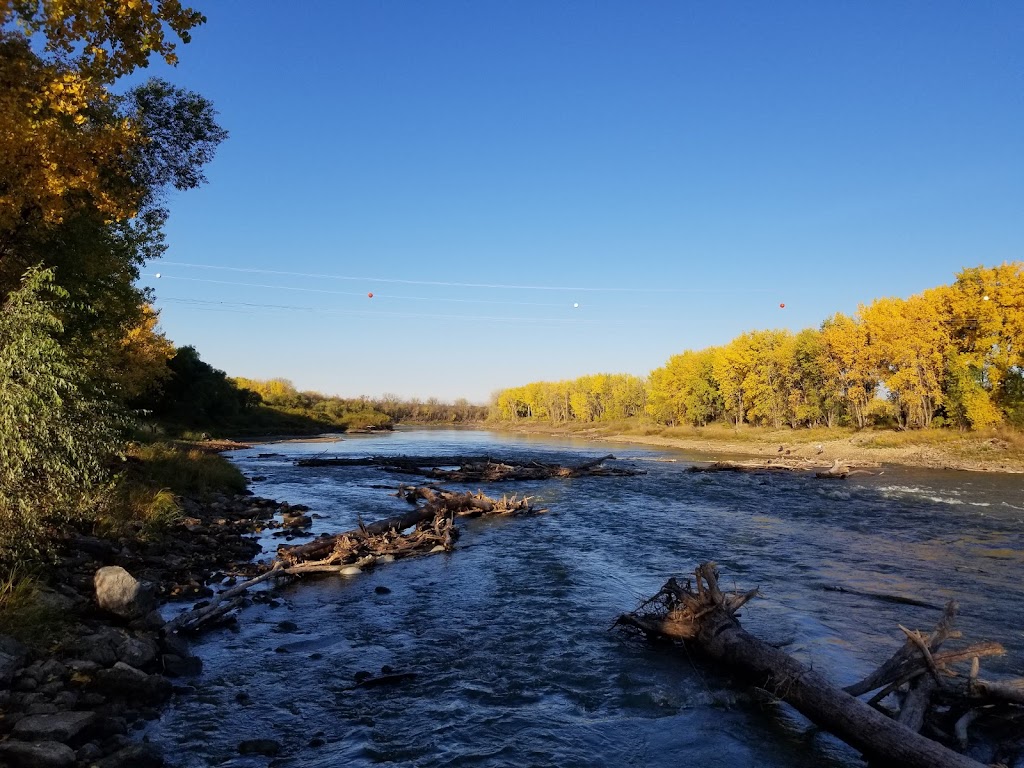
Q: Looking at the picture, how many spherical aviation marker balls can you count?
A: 5